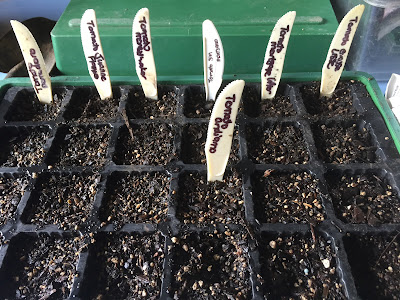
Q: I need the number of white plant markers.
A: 7